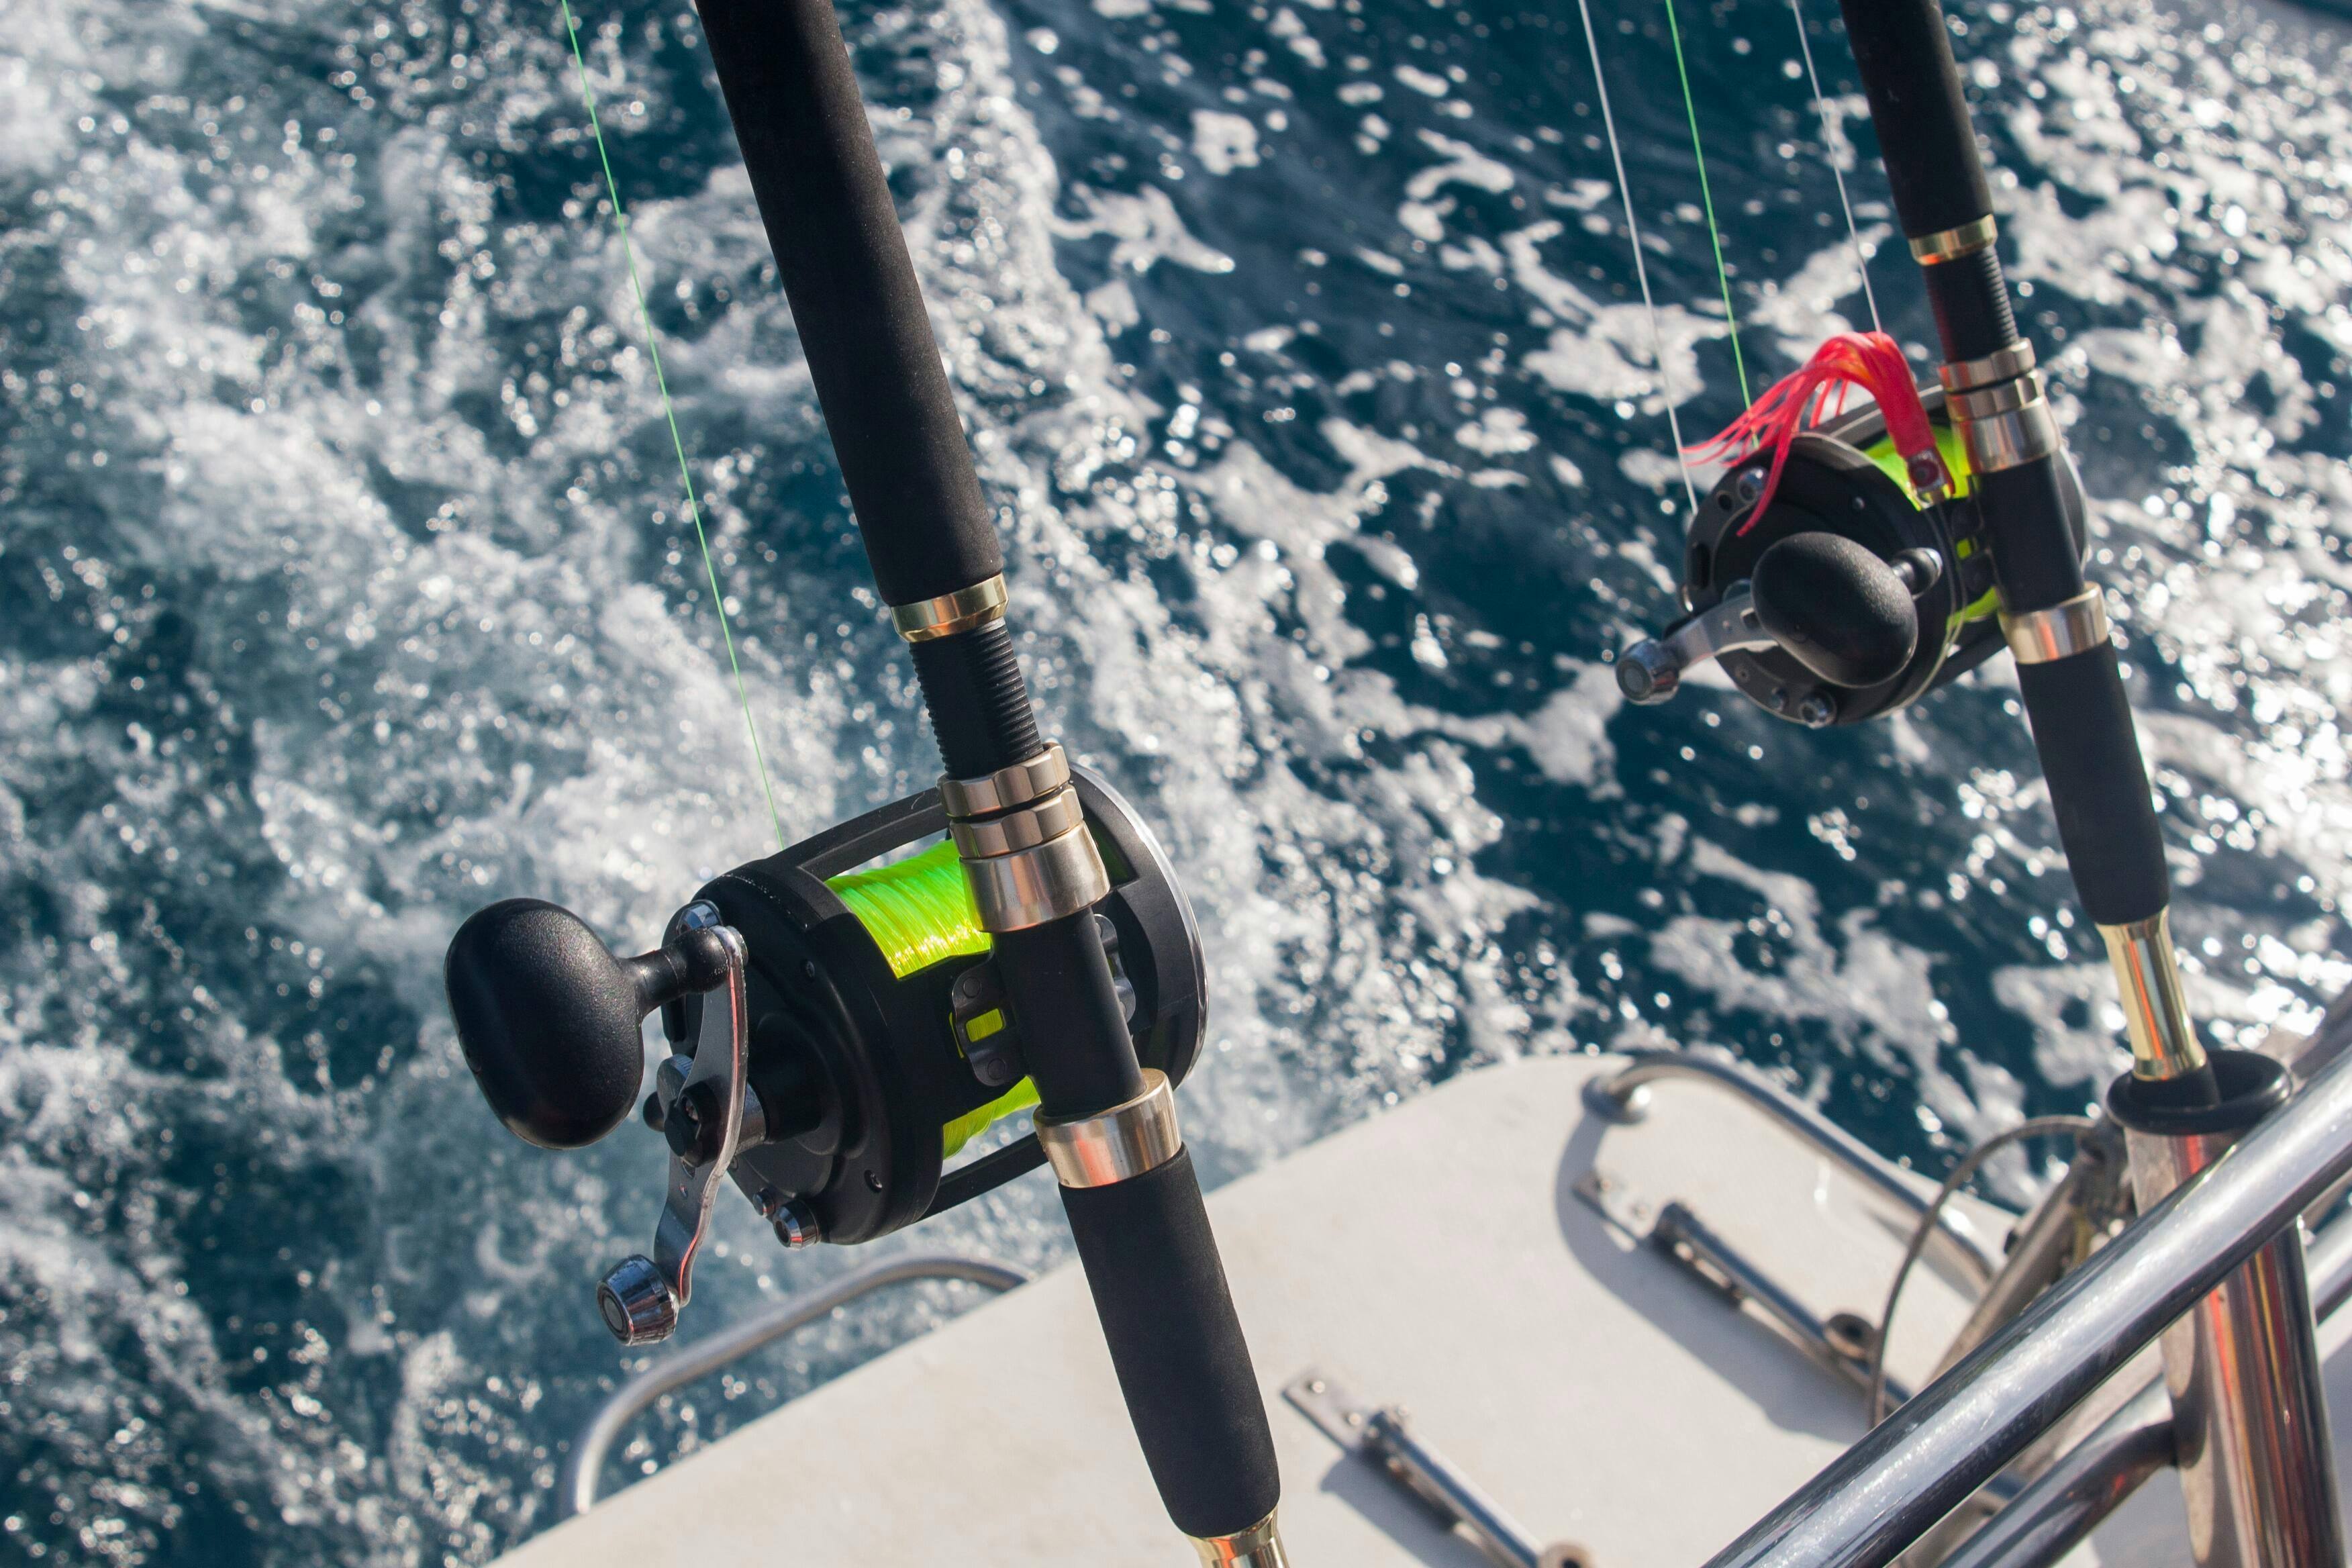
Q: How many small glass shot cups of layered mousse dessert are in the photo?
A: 0